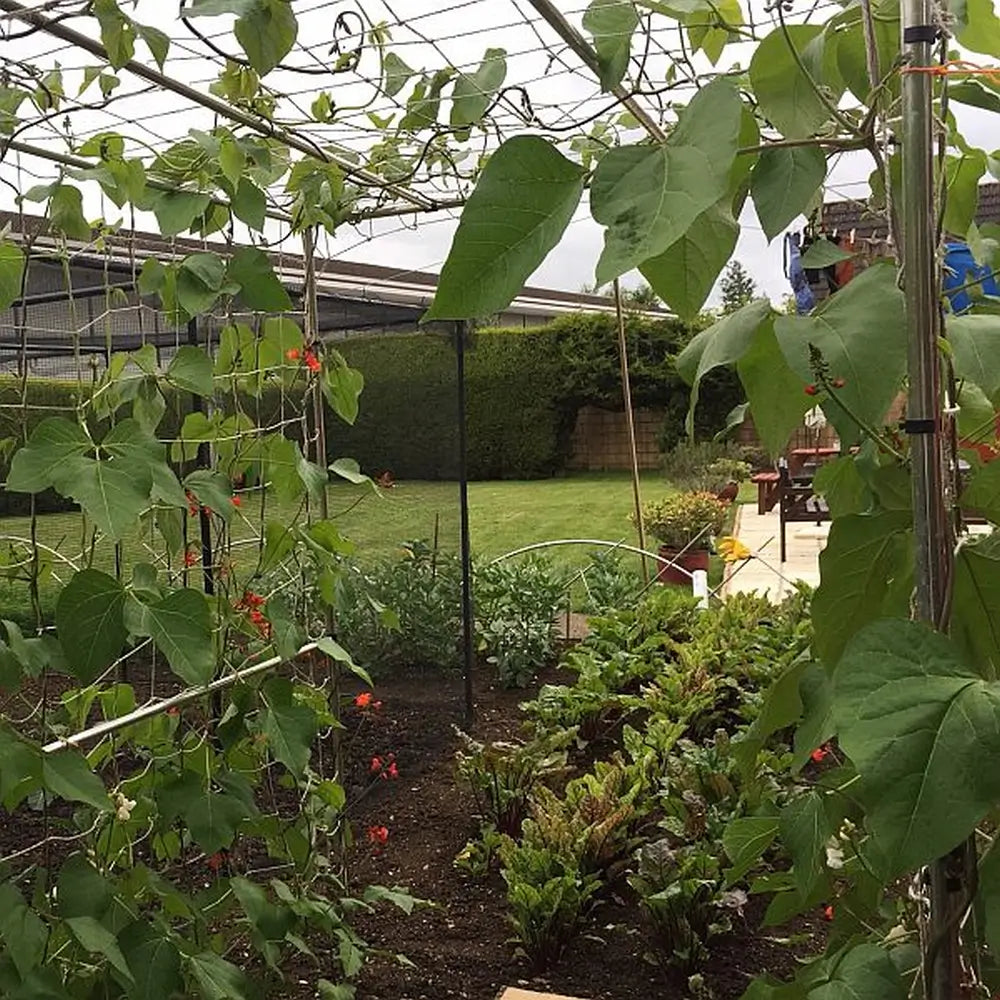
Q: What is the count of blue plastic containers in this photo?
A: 1